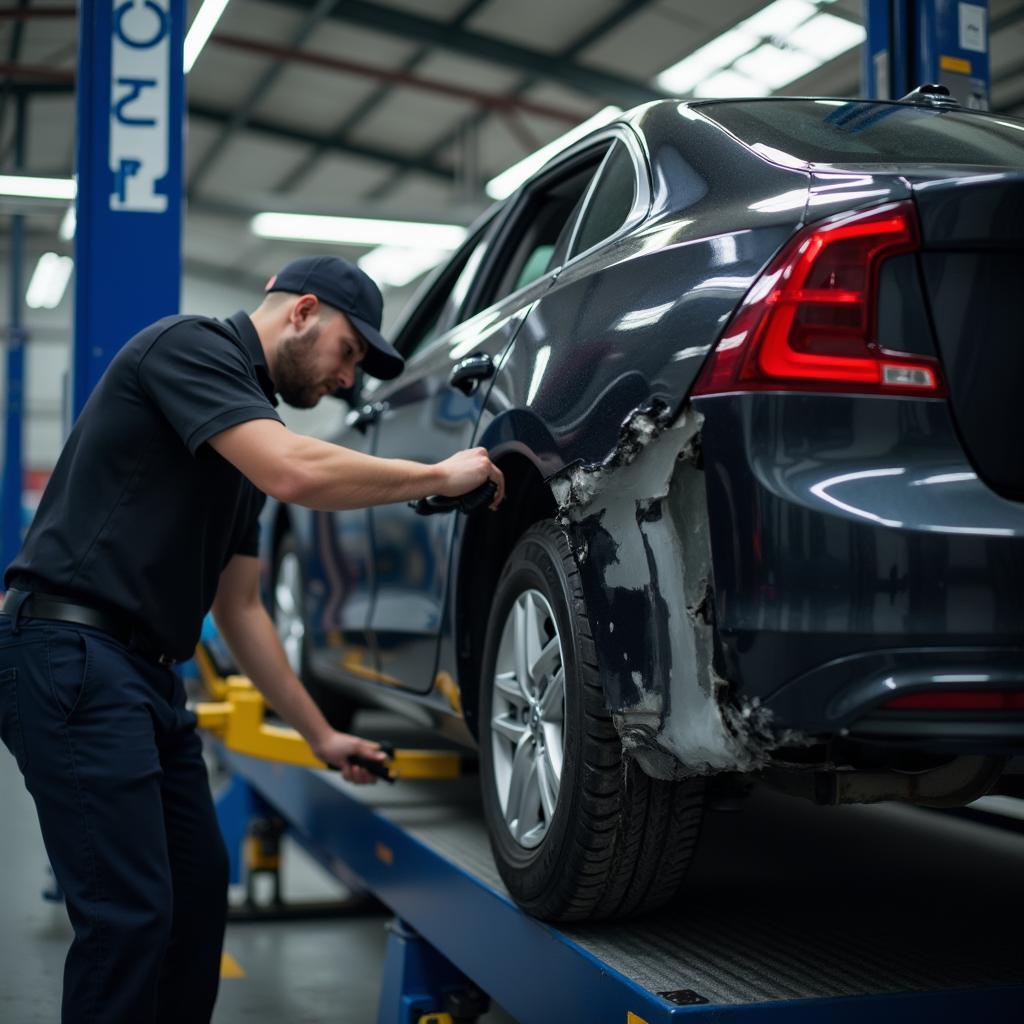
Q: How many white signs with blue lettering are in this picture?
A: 1